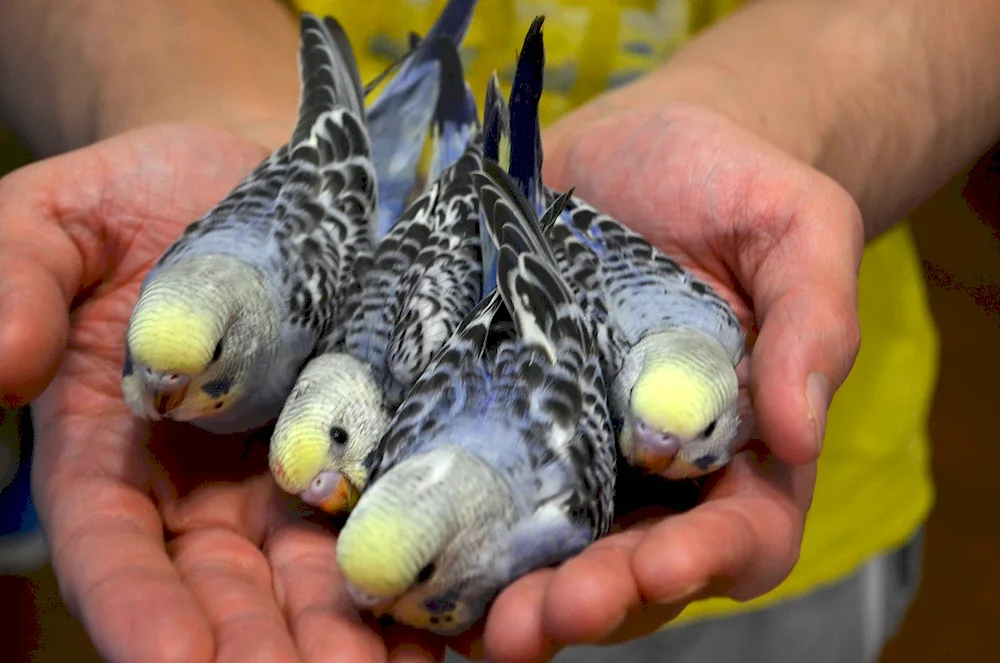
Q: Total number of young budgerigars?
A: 4